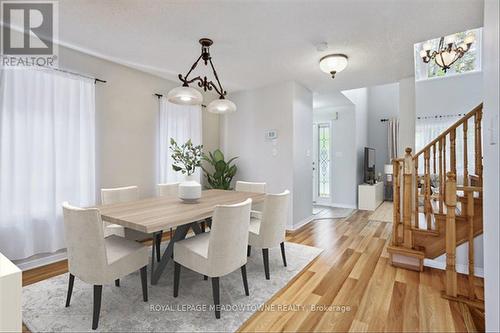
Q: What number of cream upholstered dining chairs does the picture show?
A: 6